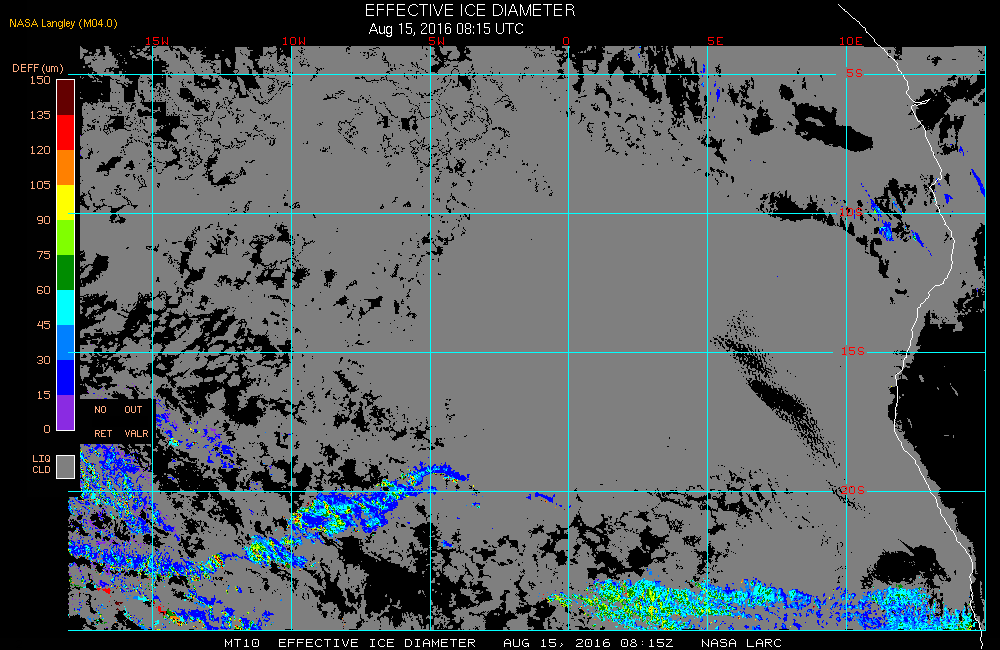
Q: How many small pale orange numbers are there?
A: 11